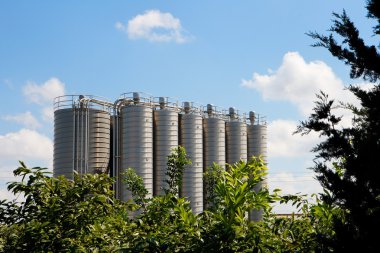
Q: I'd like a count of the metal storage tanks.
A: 7